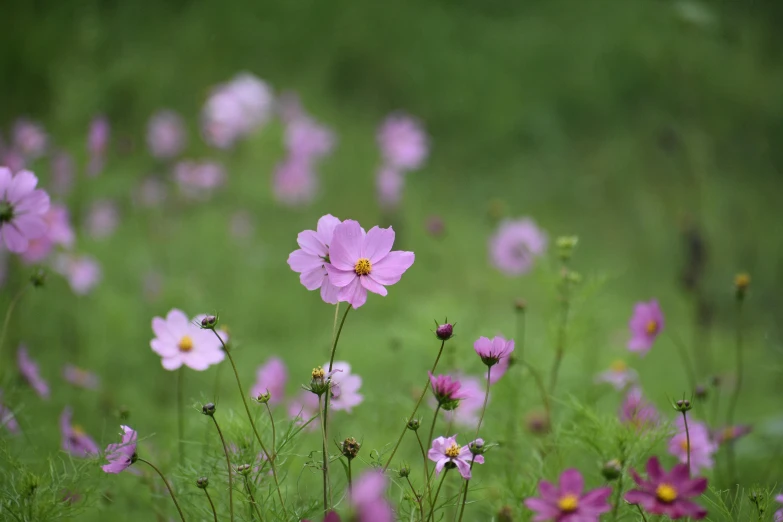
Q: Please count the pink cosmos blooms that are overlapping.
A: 2